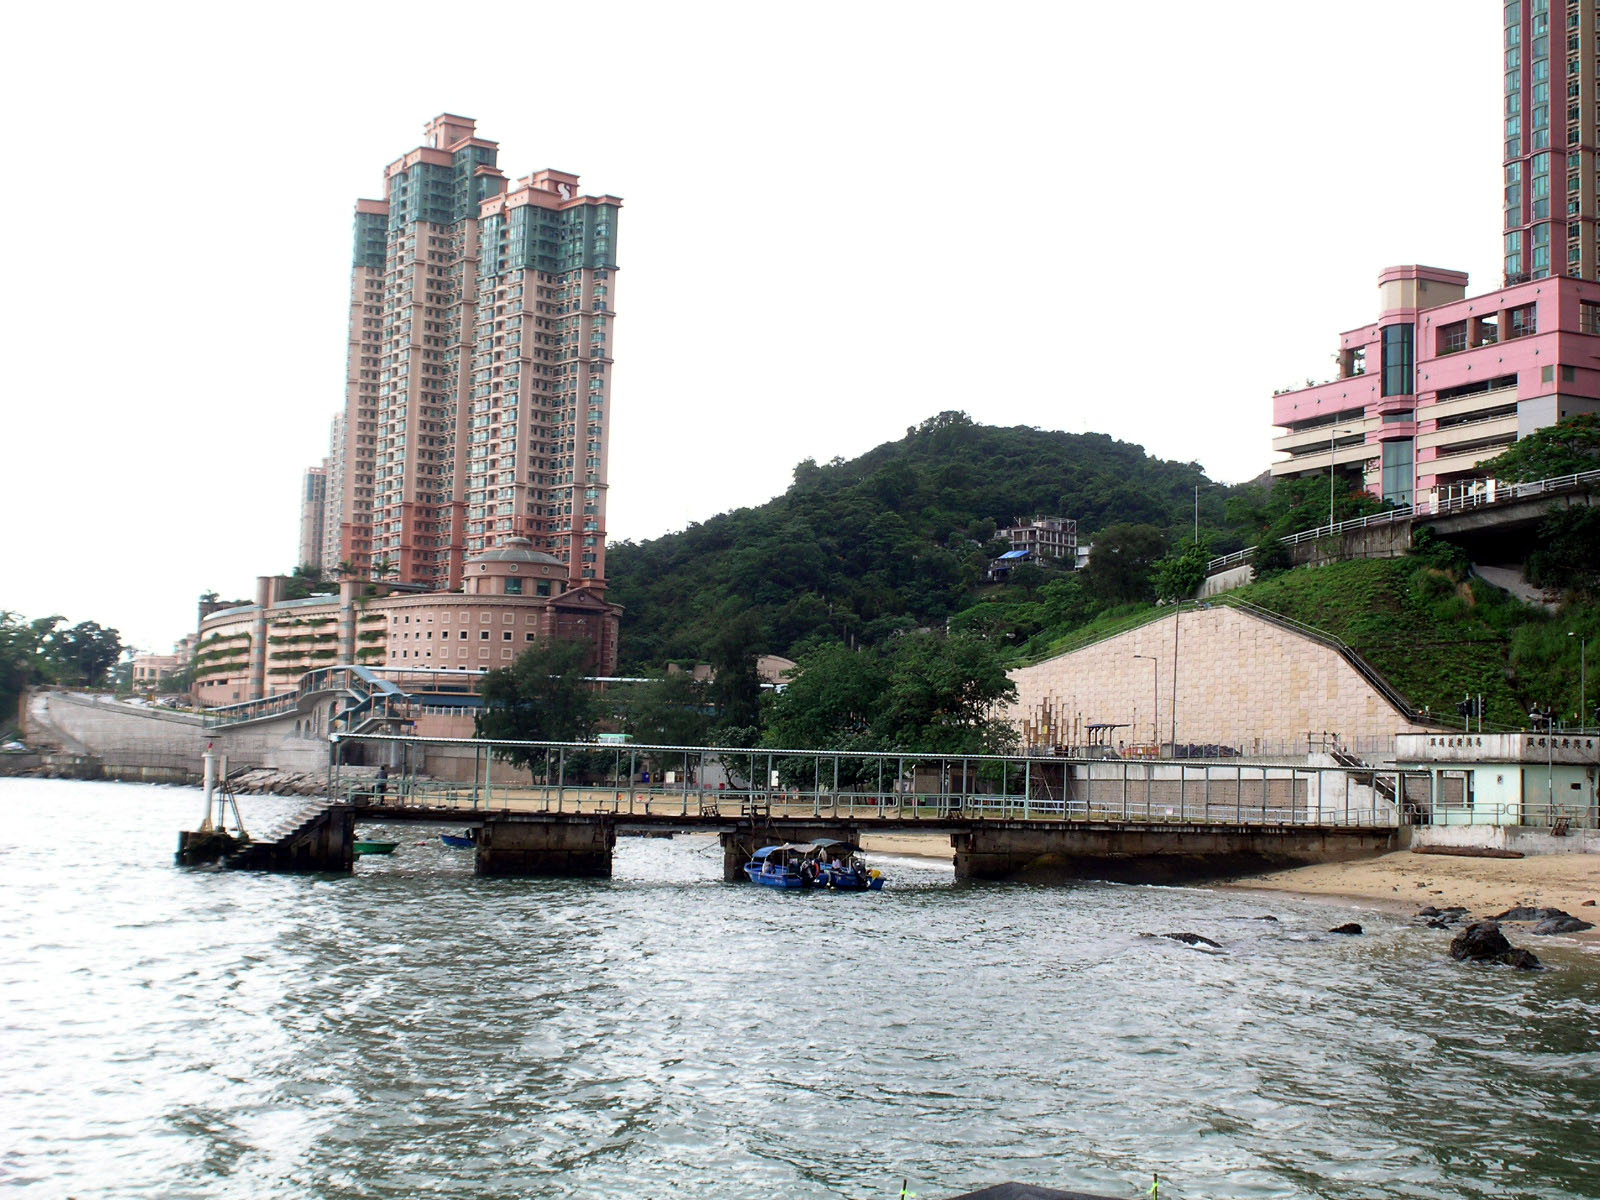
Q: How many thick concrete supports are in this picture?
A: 4